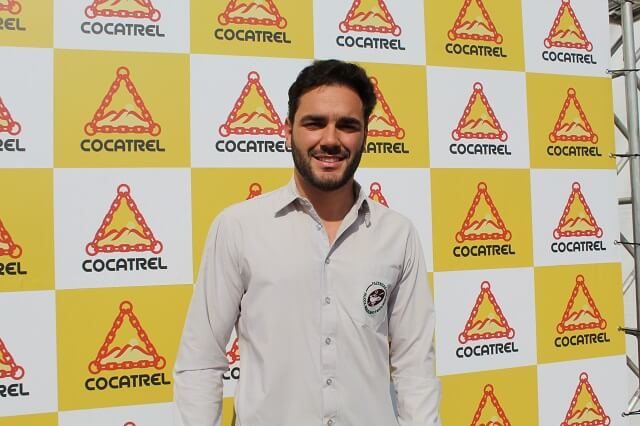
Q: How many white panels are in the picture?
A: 14